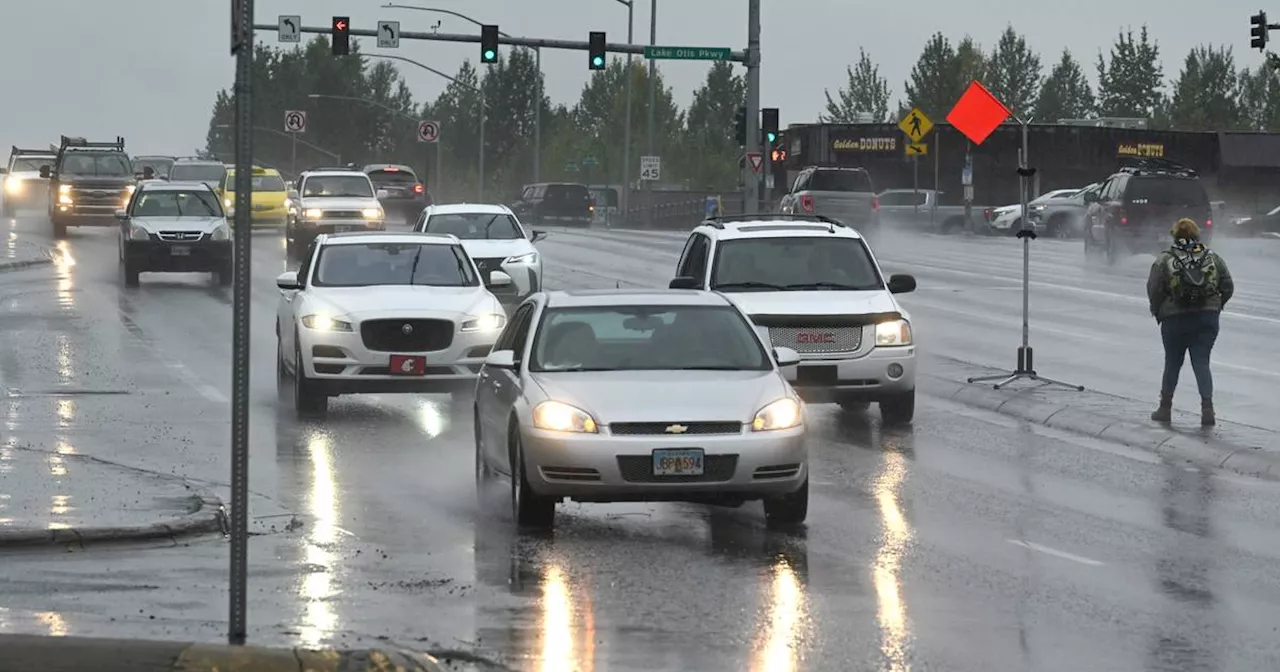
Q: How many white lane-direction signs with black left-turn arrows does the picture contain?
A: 2